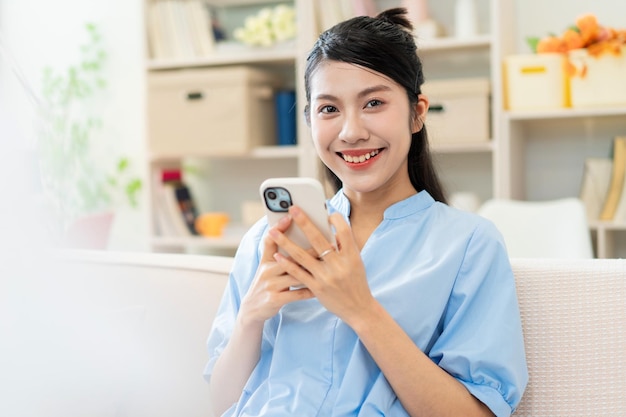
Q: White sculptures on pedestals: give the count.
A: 0